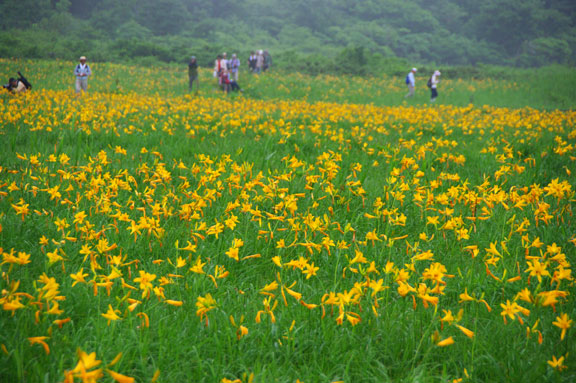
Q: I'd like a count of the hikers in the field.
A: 12